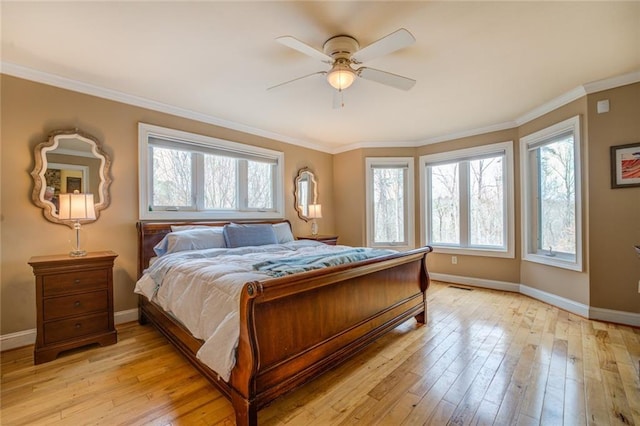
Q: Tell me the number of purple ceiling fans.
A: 0